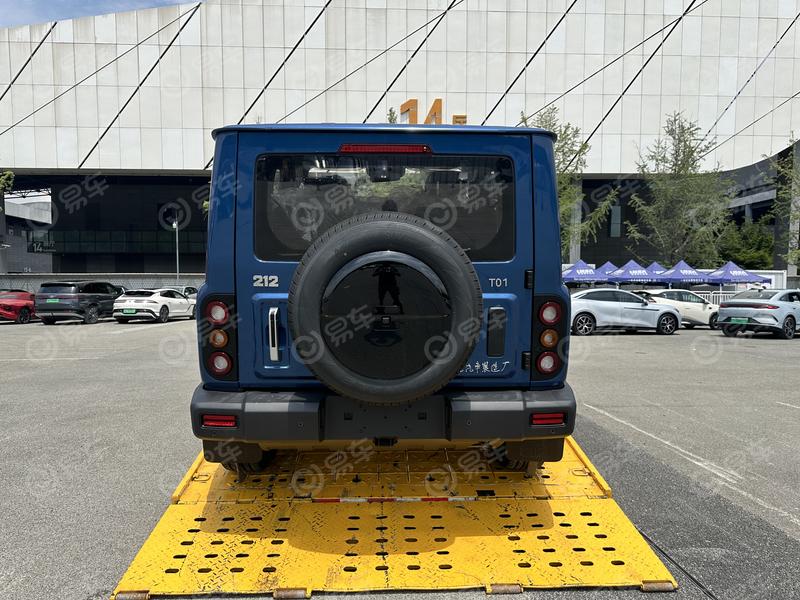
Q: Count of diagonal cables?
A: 11